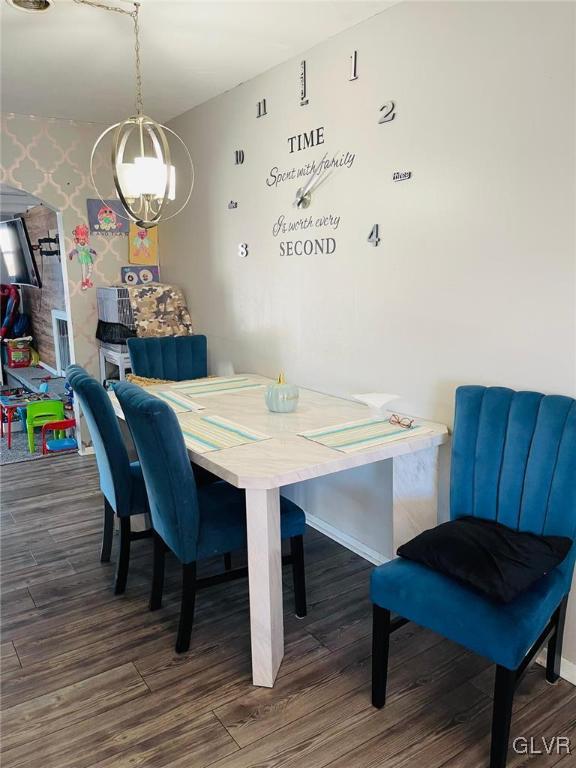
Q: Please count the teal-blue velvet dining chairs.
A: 4